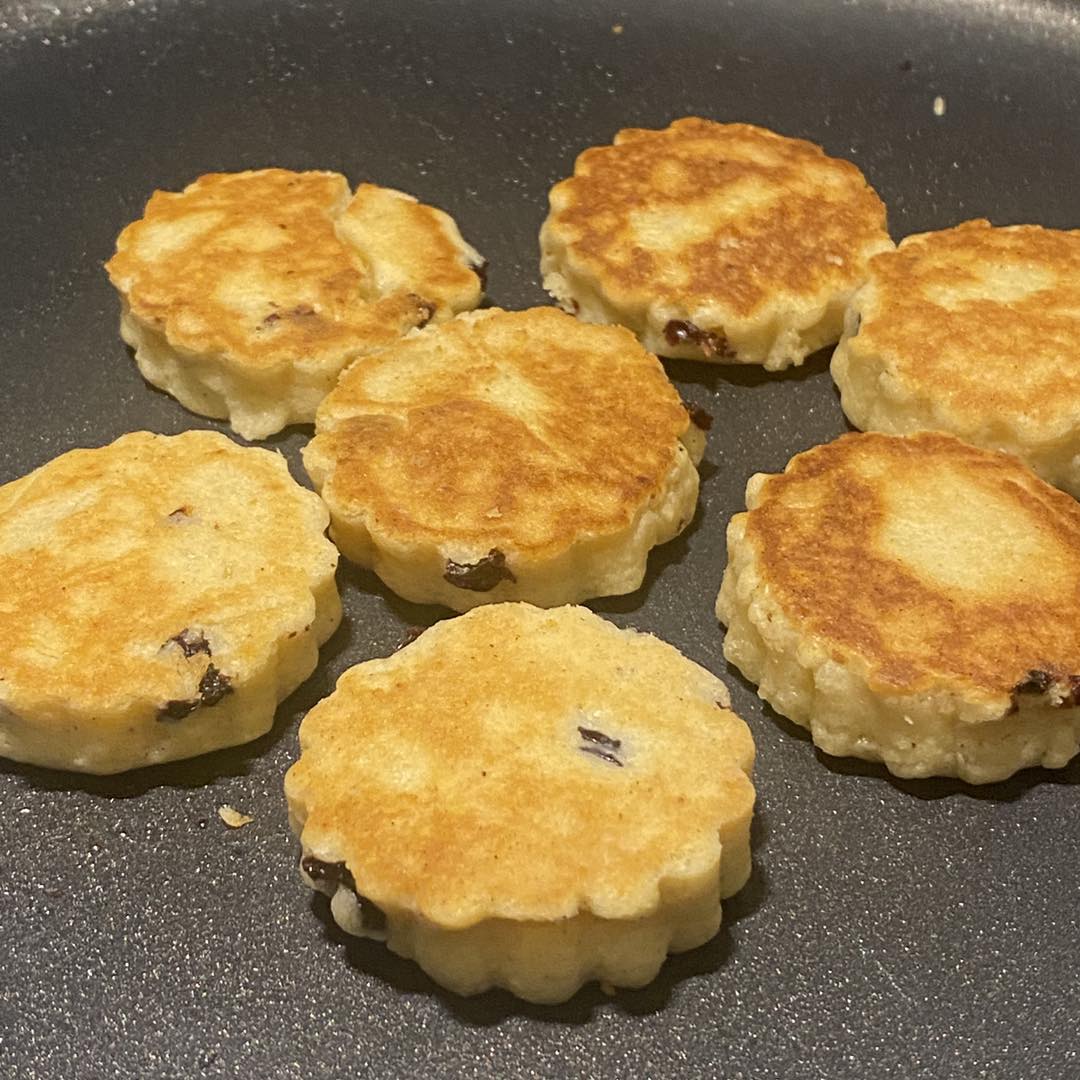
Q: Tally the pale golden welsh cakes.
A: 2